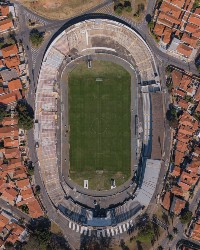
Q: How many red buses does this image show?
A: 0